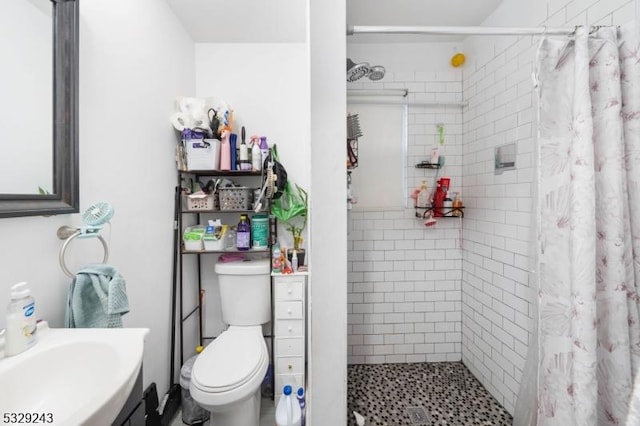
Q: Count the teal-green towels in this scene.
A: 1